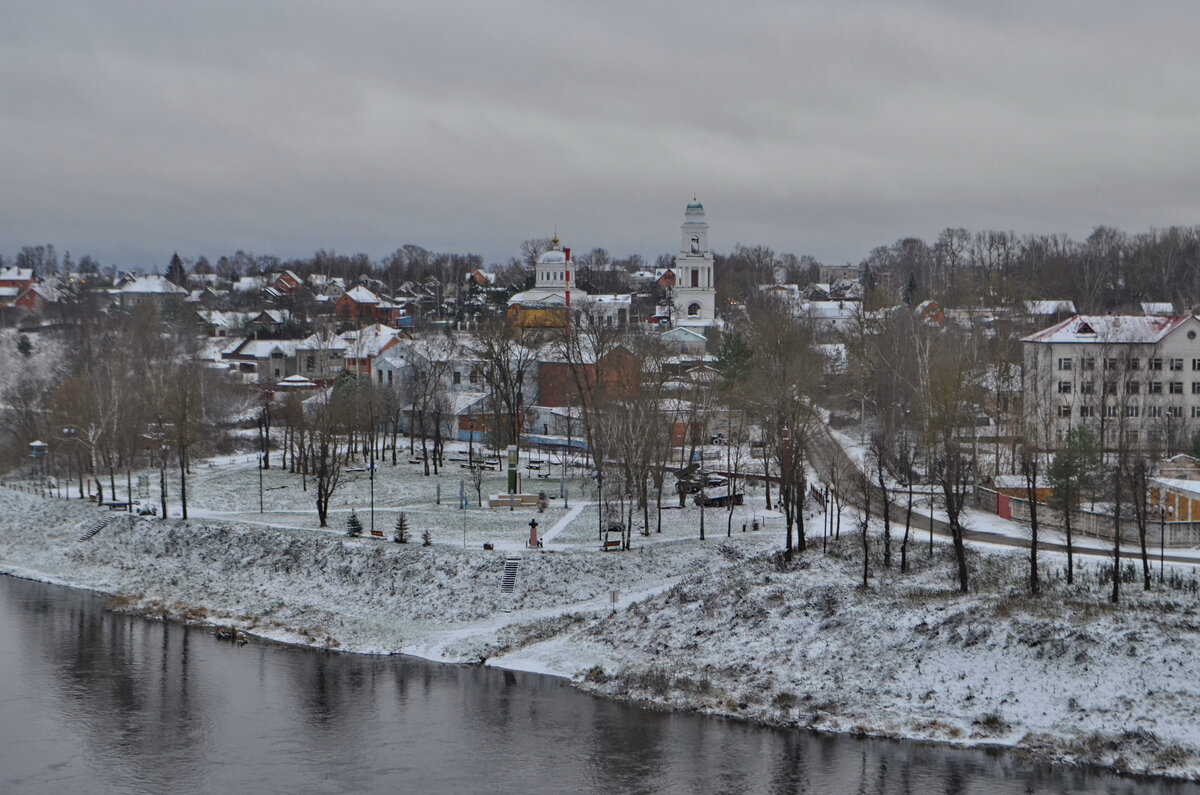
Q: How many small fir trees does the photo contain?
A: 3